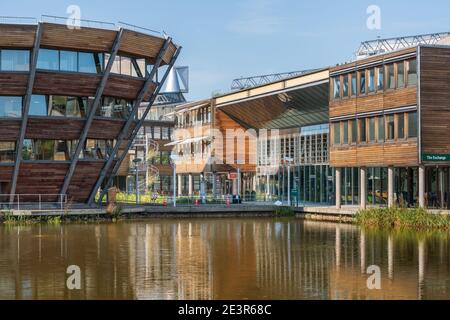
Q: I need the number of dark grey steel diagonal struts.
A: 4